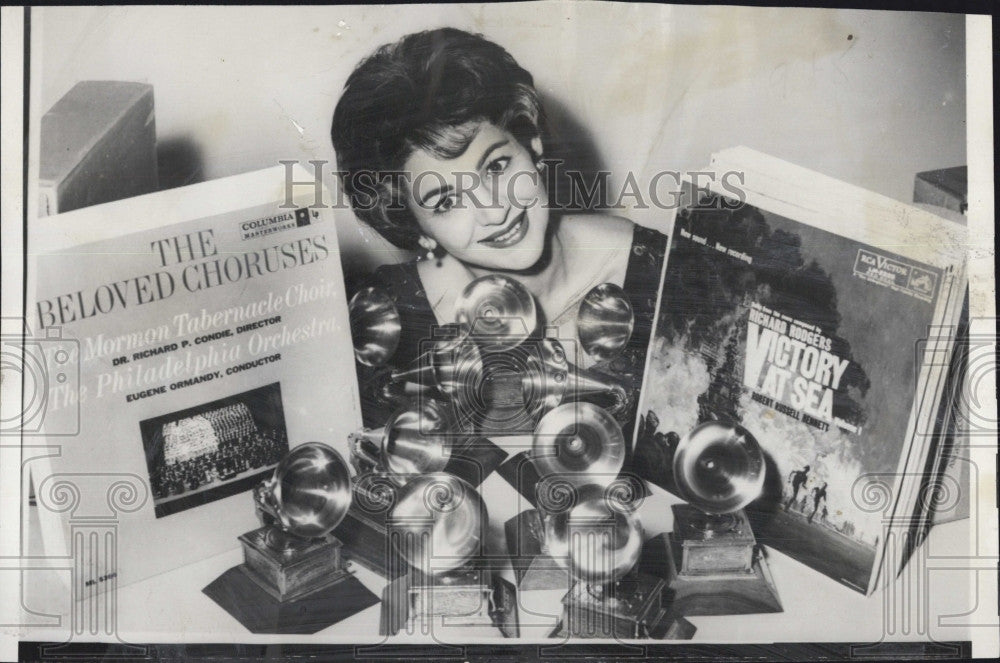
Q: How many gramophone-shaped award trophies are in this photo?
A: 11